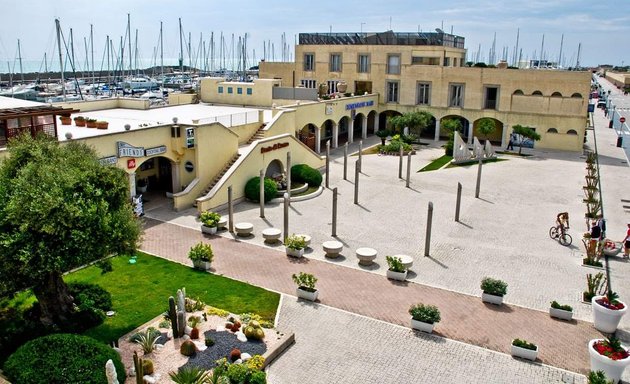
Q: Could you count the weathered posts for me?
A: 14